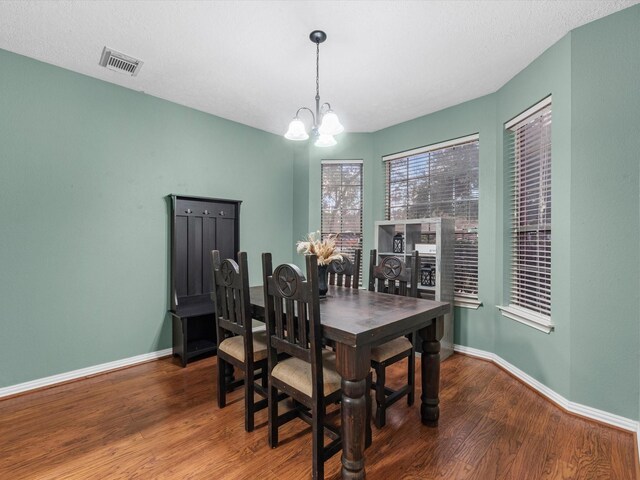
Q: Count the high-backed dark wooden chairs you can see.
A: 4